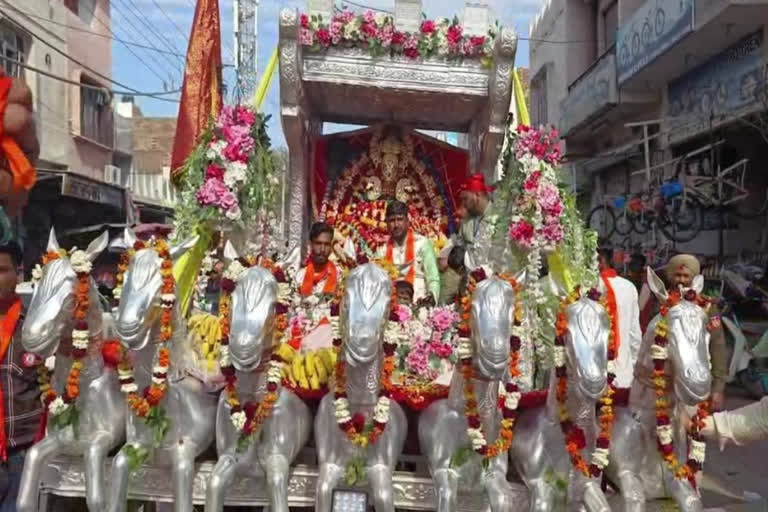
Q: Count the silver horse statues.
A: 7